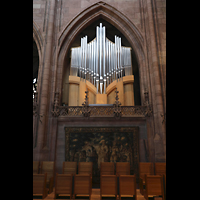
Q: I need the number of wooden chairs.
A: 14